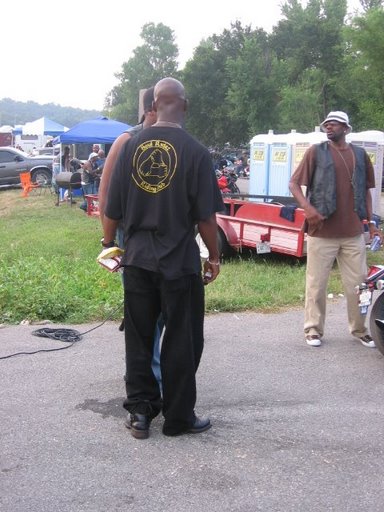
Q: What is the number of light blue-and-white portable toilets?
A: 2